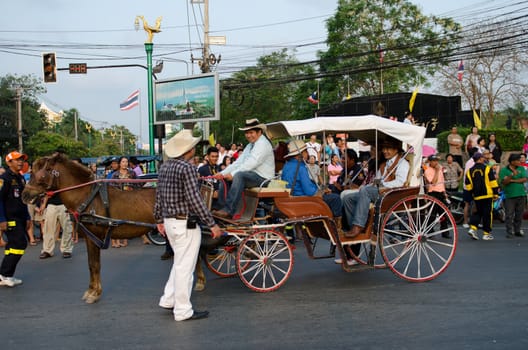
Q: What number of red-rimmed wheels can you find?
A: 4